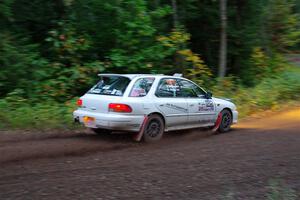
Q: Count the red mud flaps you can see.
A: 2